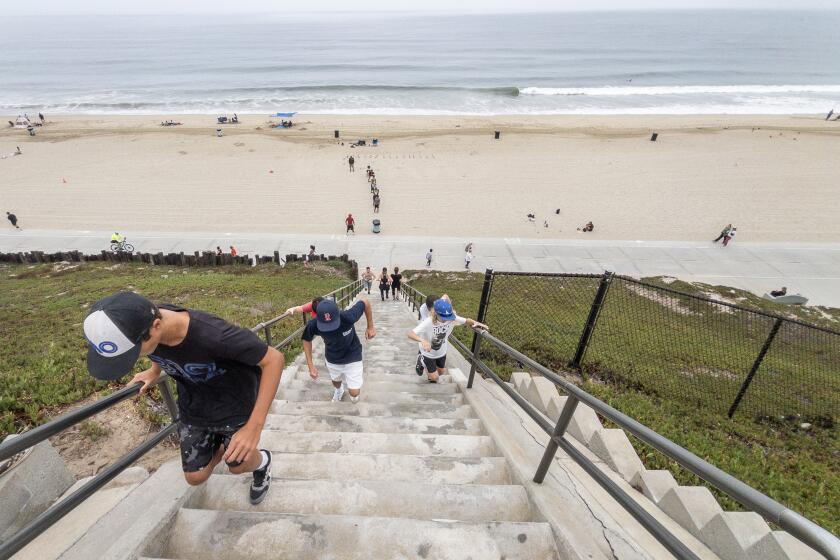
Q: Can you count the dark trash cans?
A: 3